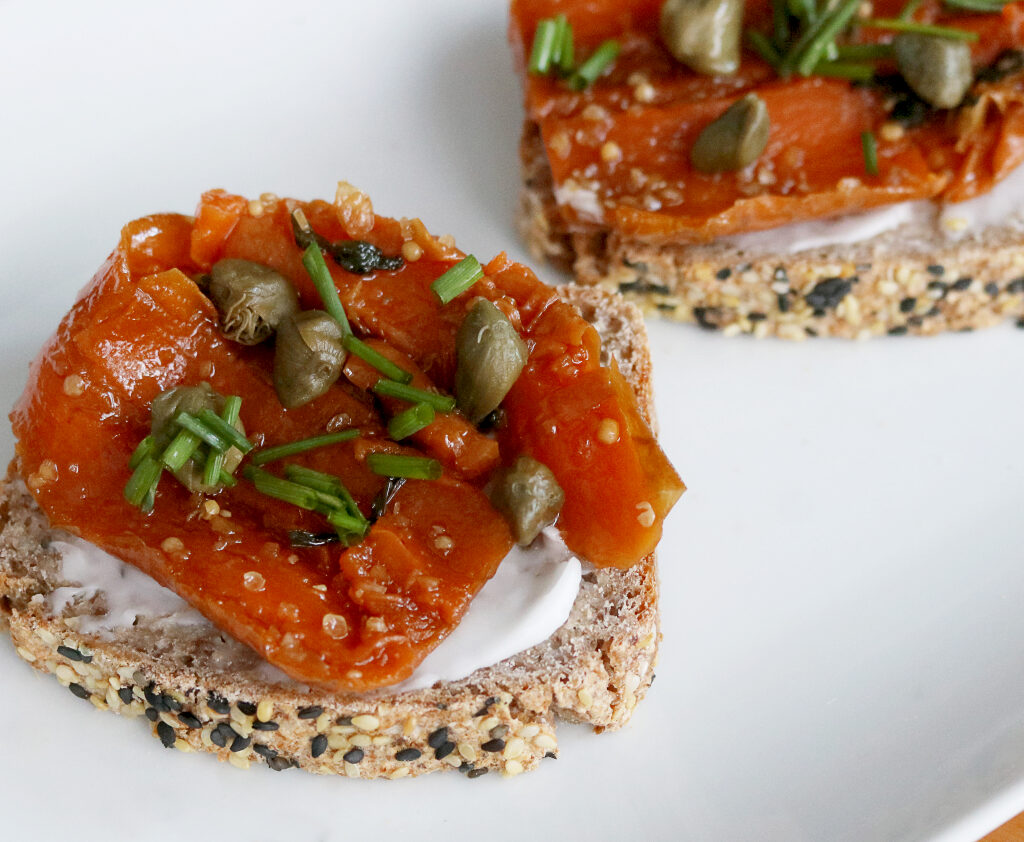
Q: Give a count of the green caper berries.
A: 8